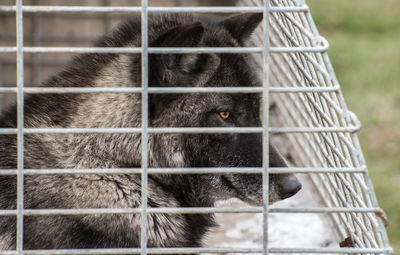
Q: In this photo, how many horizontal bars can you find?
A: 7